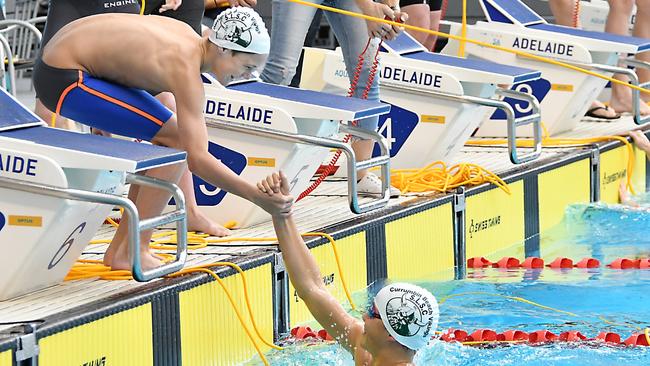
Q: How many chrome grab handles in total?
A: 4